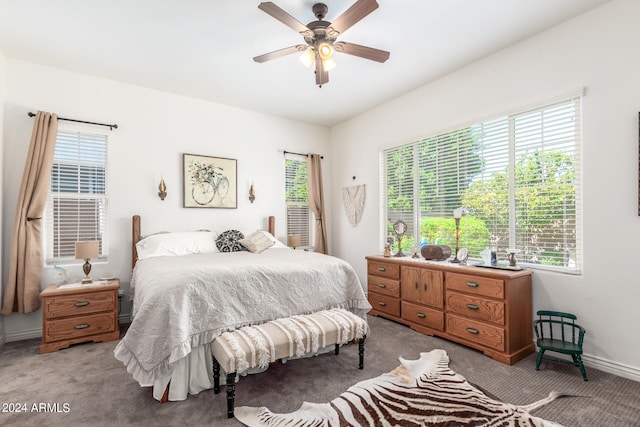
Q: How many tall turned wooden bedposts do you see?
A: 2